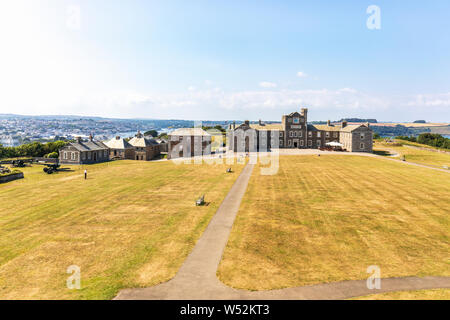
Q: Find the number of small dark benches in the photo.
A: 2